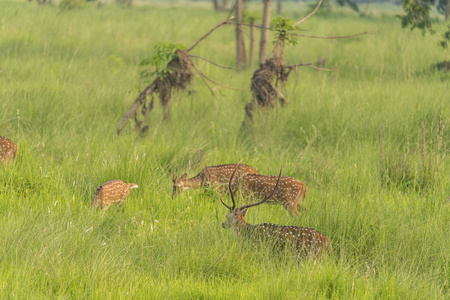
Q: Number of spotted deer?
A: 5